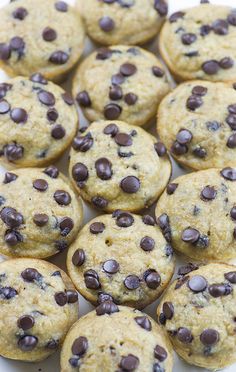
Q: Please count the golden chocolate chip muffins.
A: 13